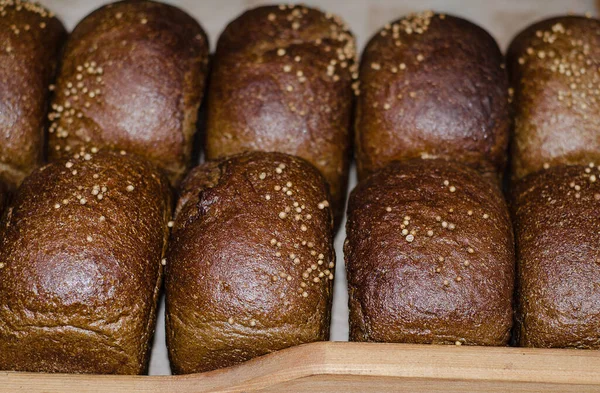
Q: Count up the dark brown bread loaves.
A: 9